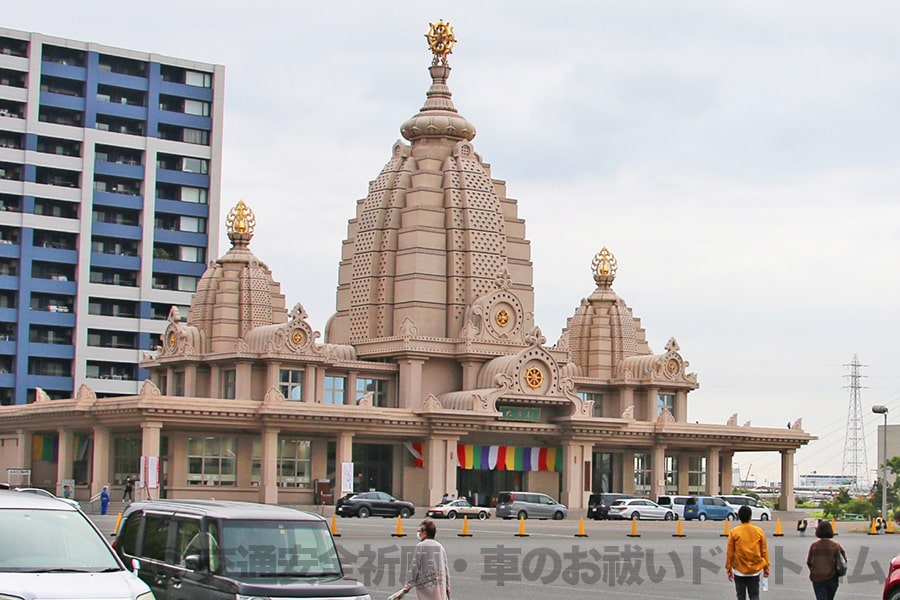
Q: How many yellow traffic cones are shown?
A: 13